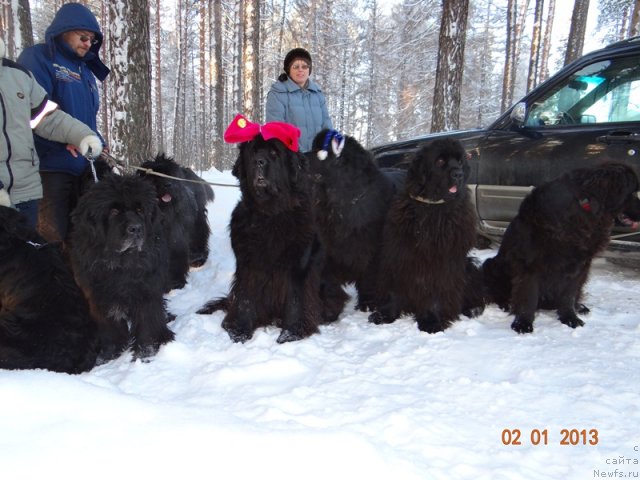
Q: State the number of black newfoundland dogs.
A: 7